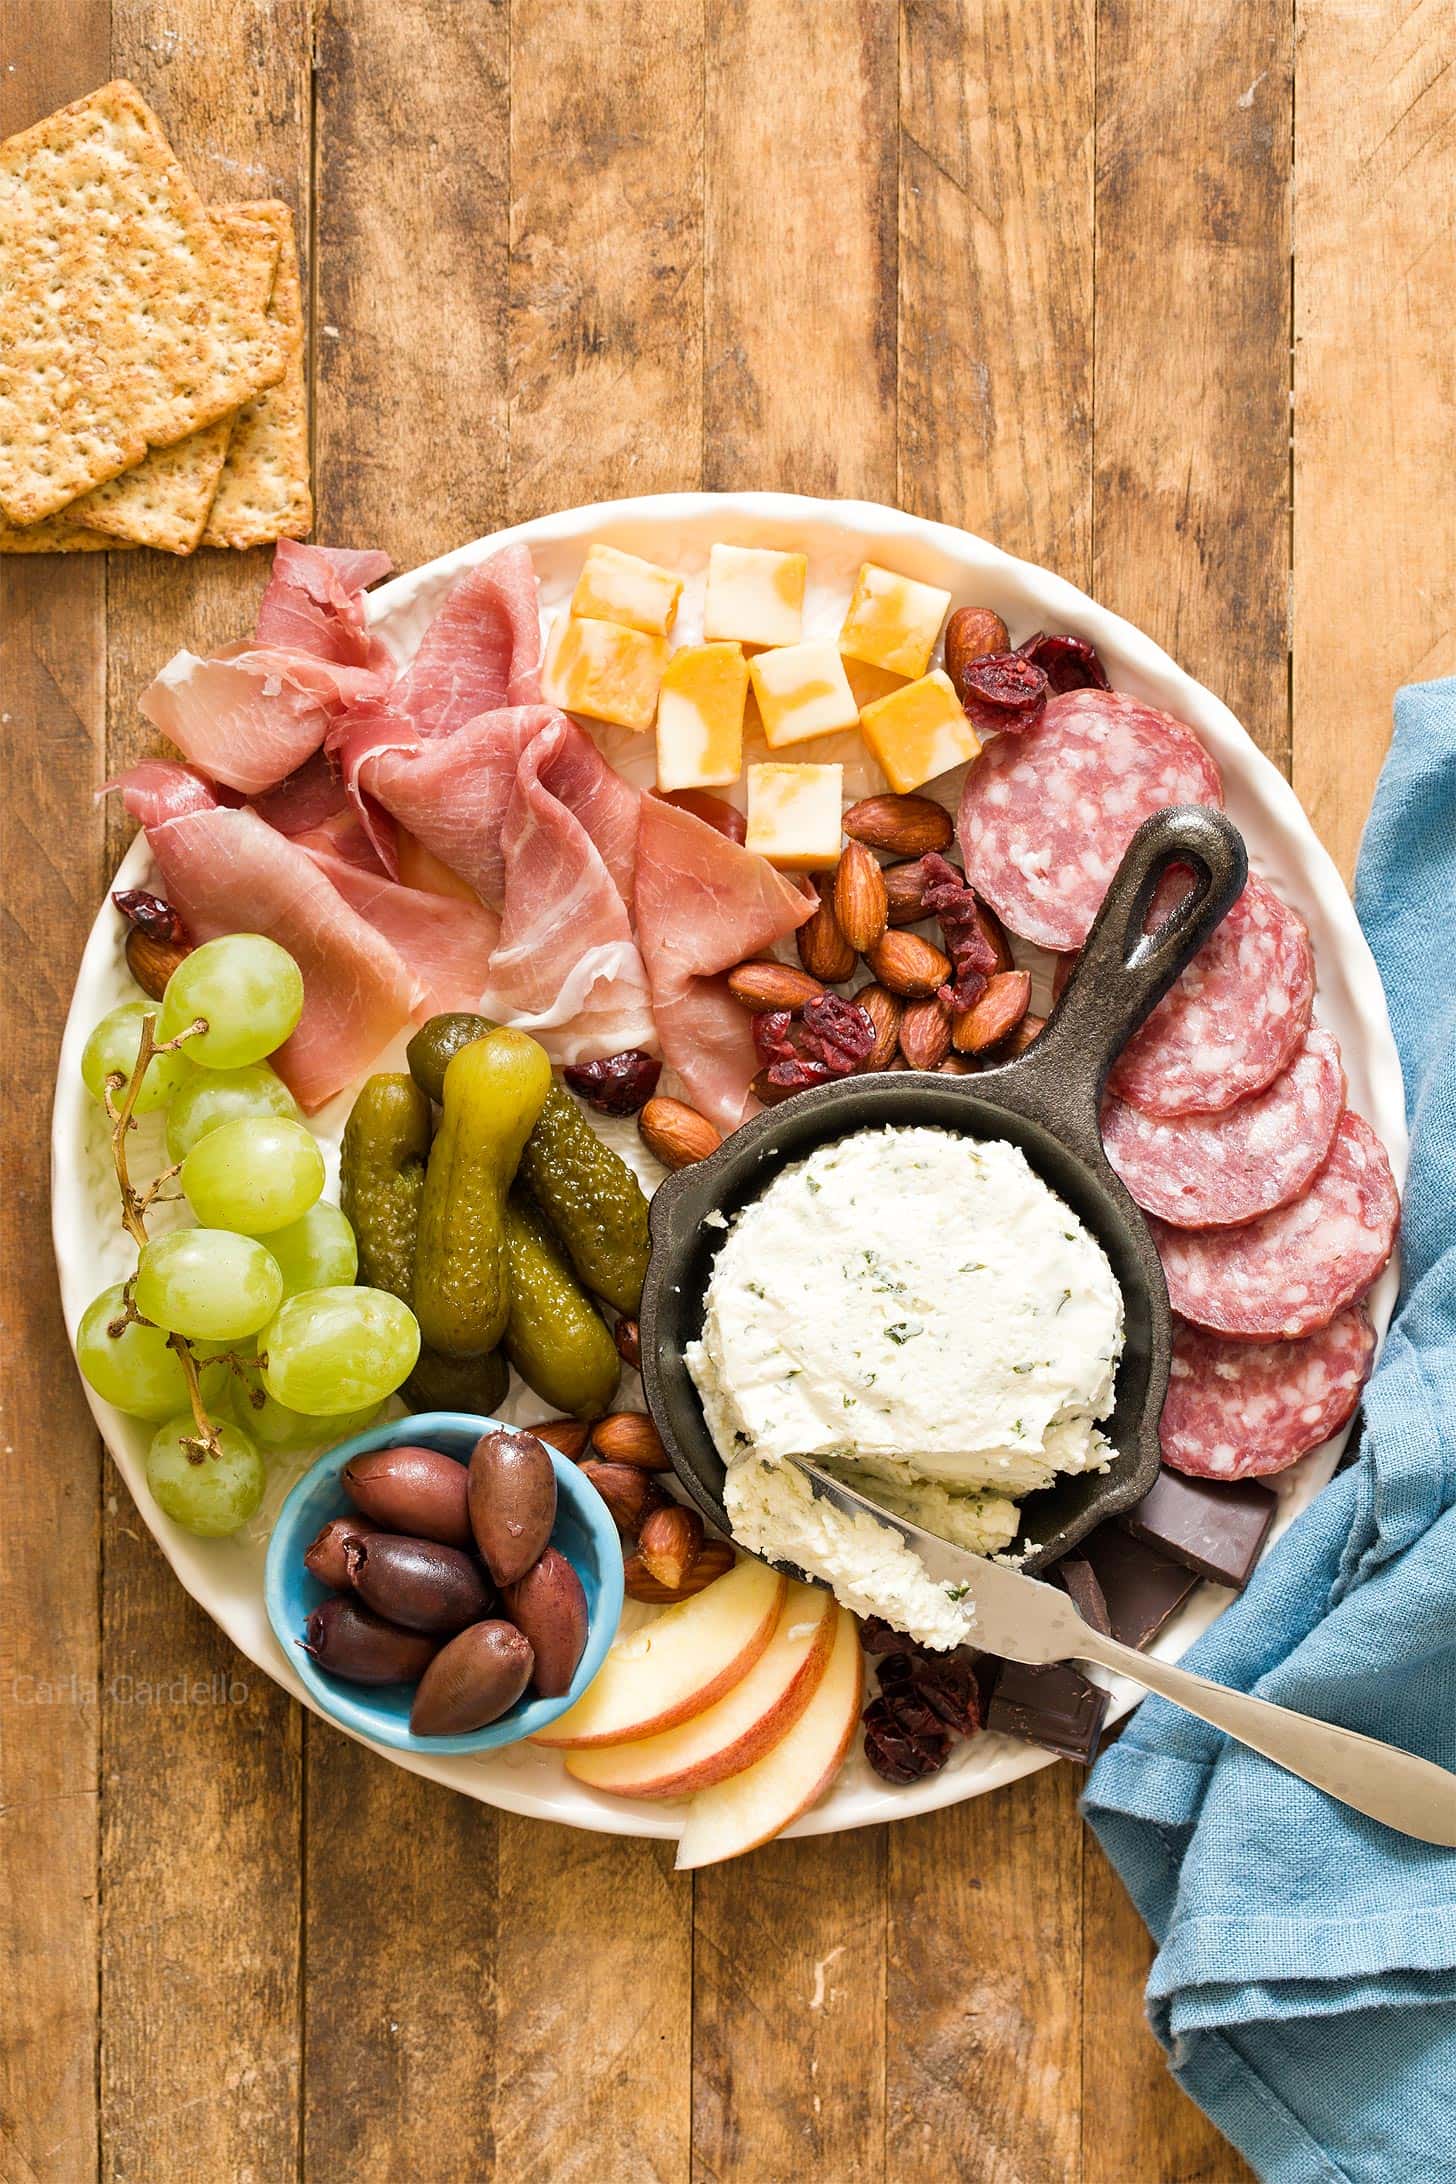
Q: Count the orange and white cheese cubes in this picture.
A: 8